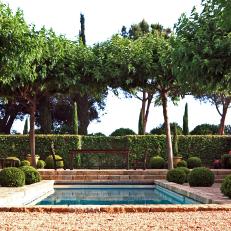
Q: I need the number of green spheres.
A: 12